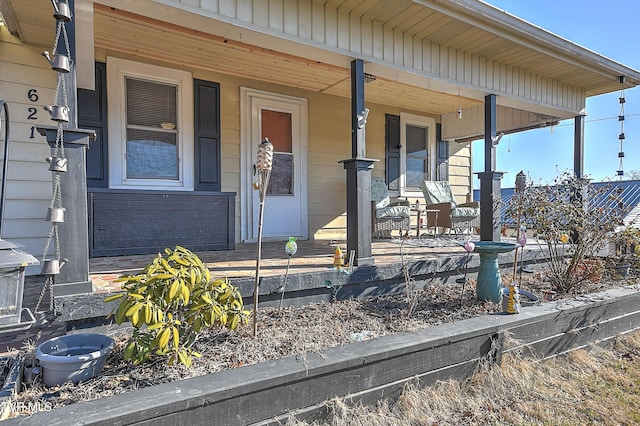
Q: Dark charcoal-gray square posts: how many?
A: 4